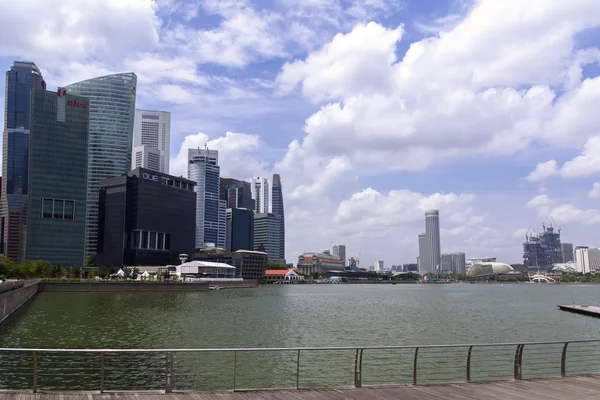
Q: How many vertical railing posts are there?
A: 10